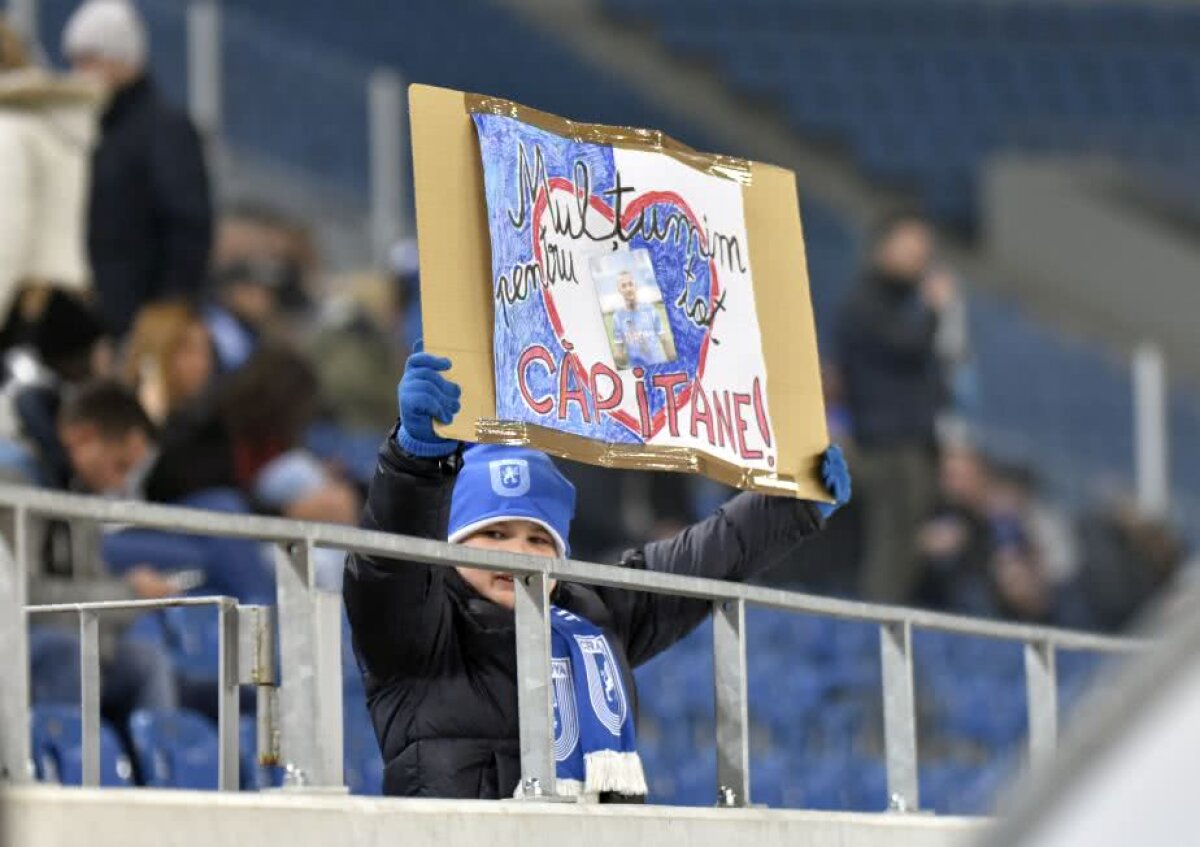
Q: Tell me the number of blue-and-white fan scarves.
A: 1